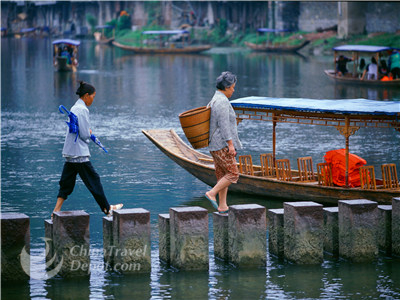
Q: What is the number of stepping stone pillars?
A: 15